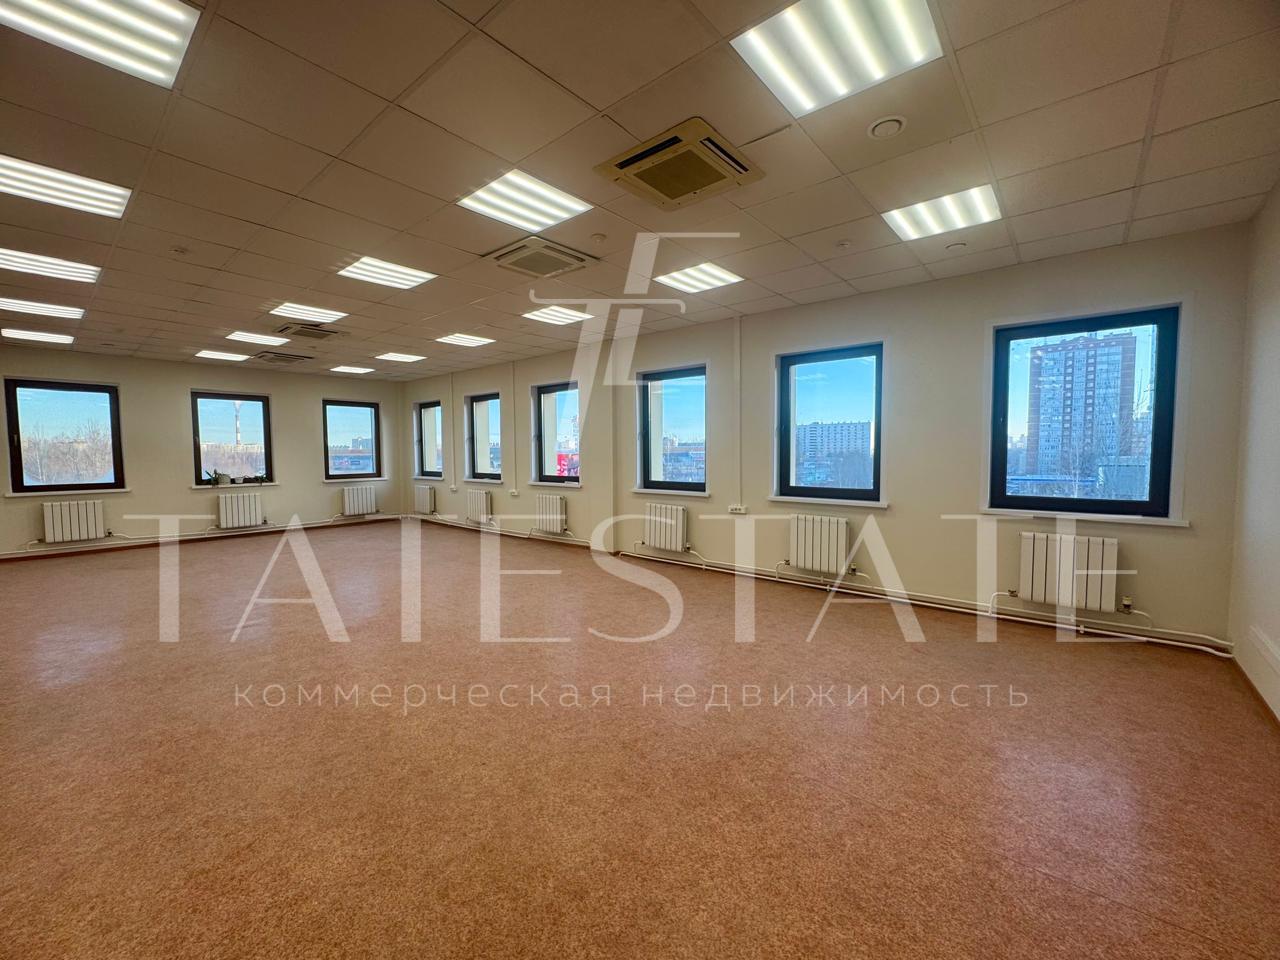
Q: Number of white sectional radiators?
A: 9